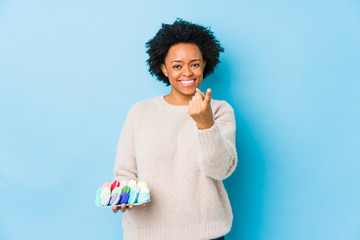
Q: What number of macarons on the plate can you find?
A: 15